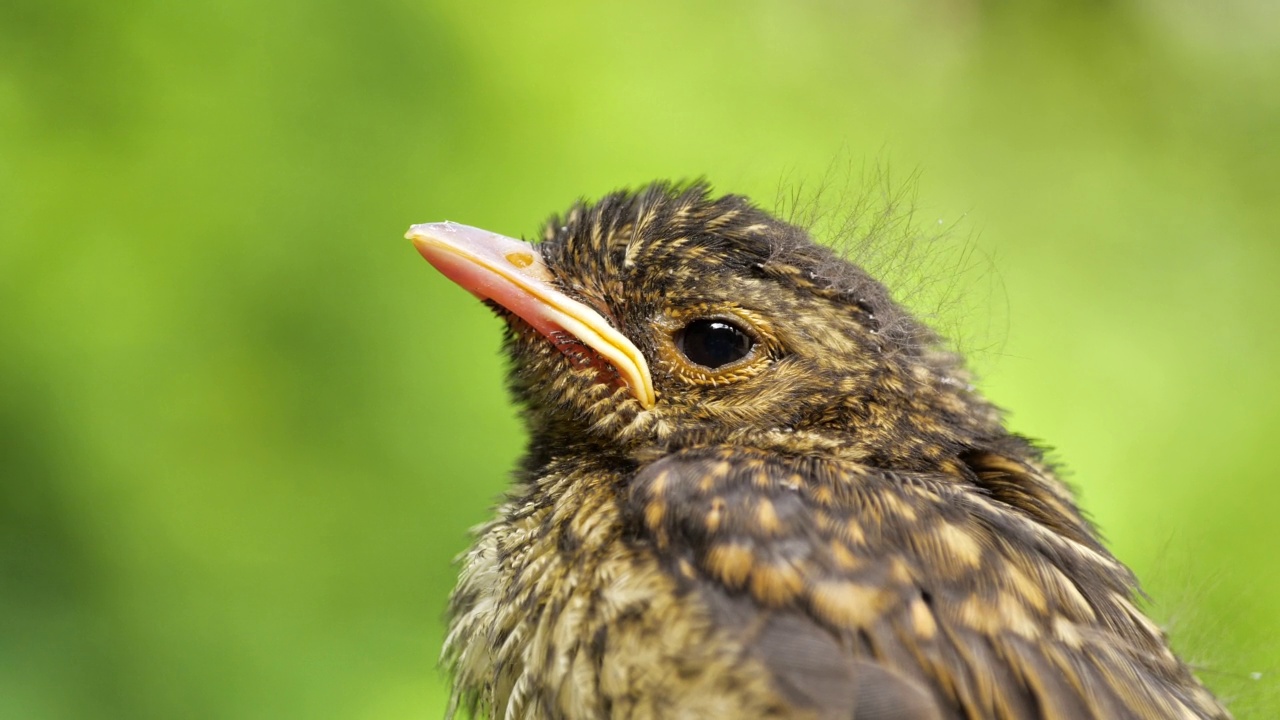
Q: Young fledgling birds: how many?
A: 1